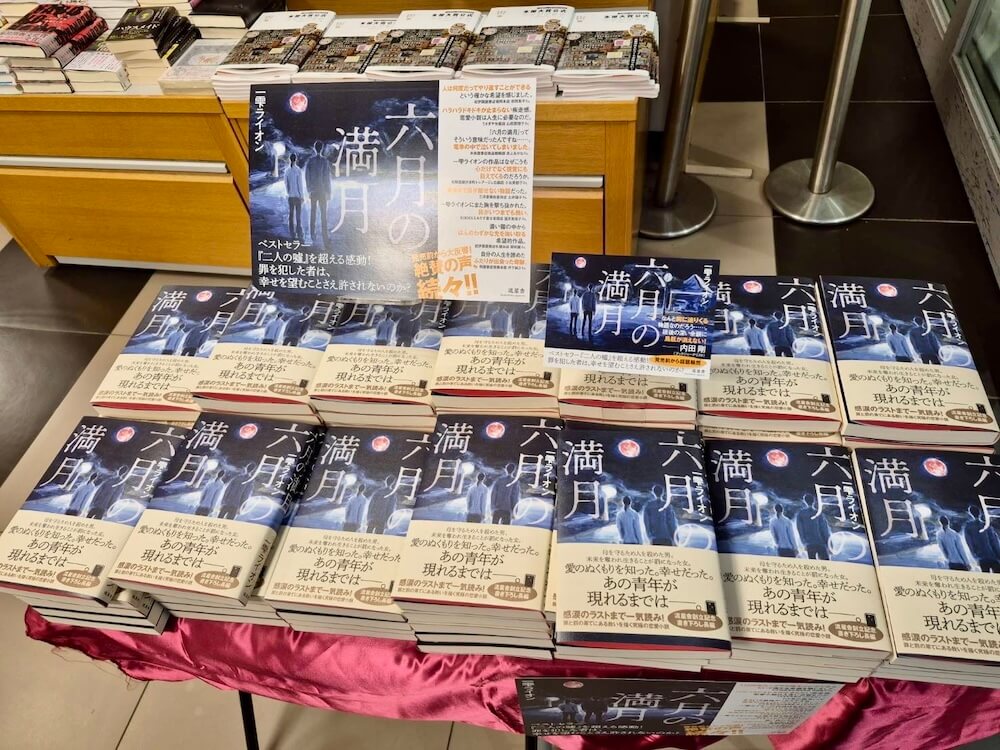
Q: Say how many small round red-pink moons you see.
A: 13